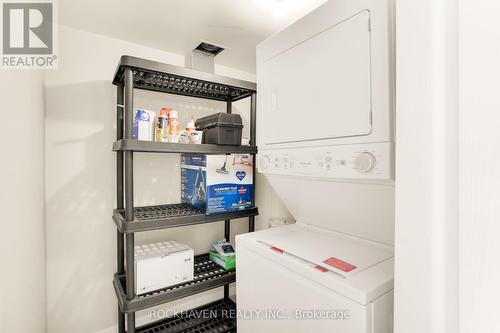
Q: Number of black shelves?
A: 5